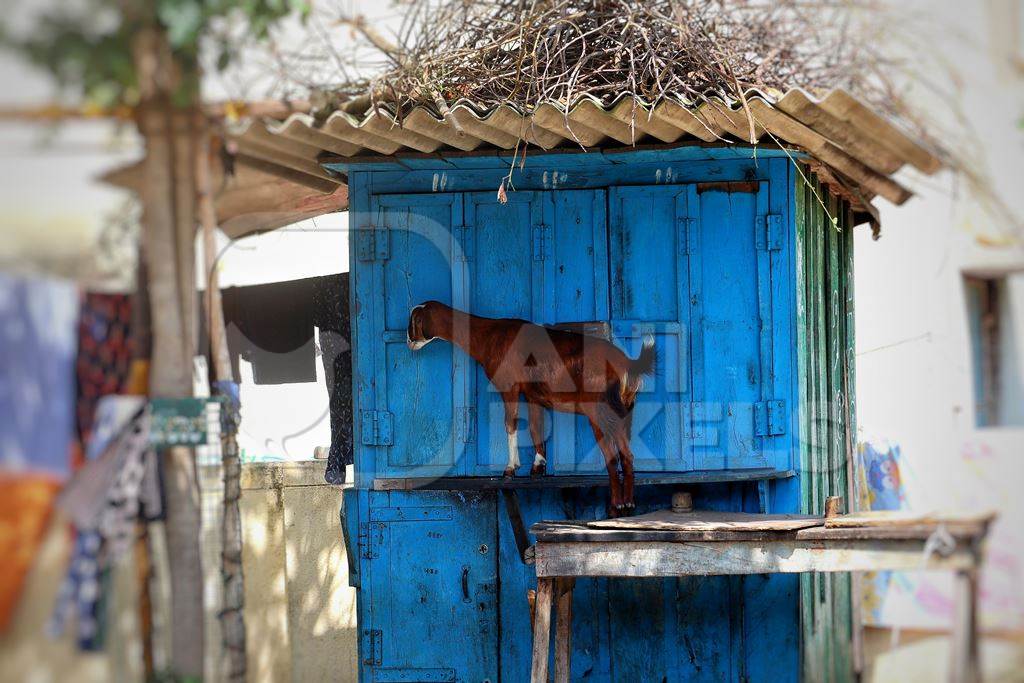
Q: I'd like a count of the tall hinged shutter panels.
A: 5